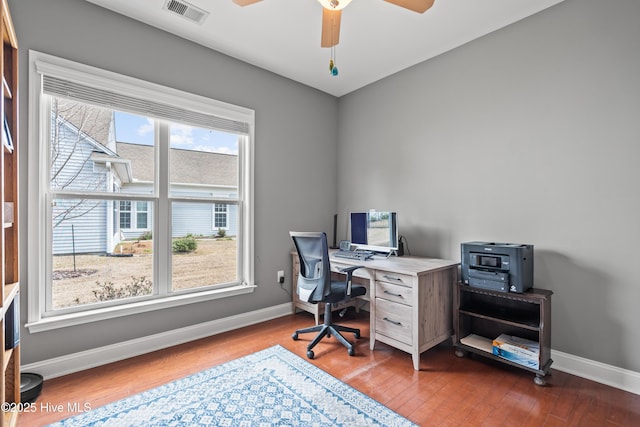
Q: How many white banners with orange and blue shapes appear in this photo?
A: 0